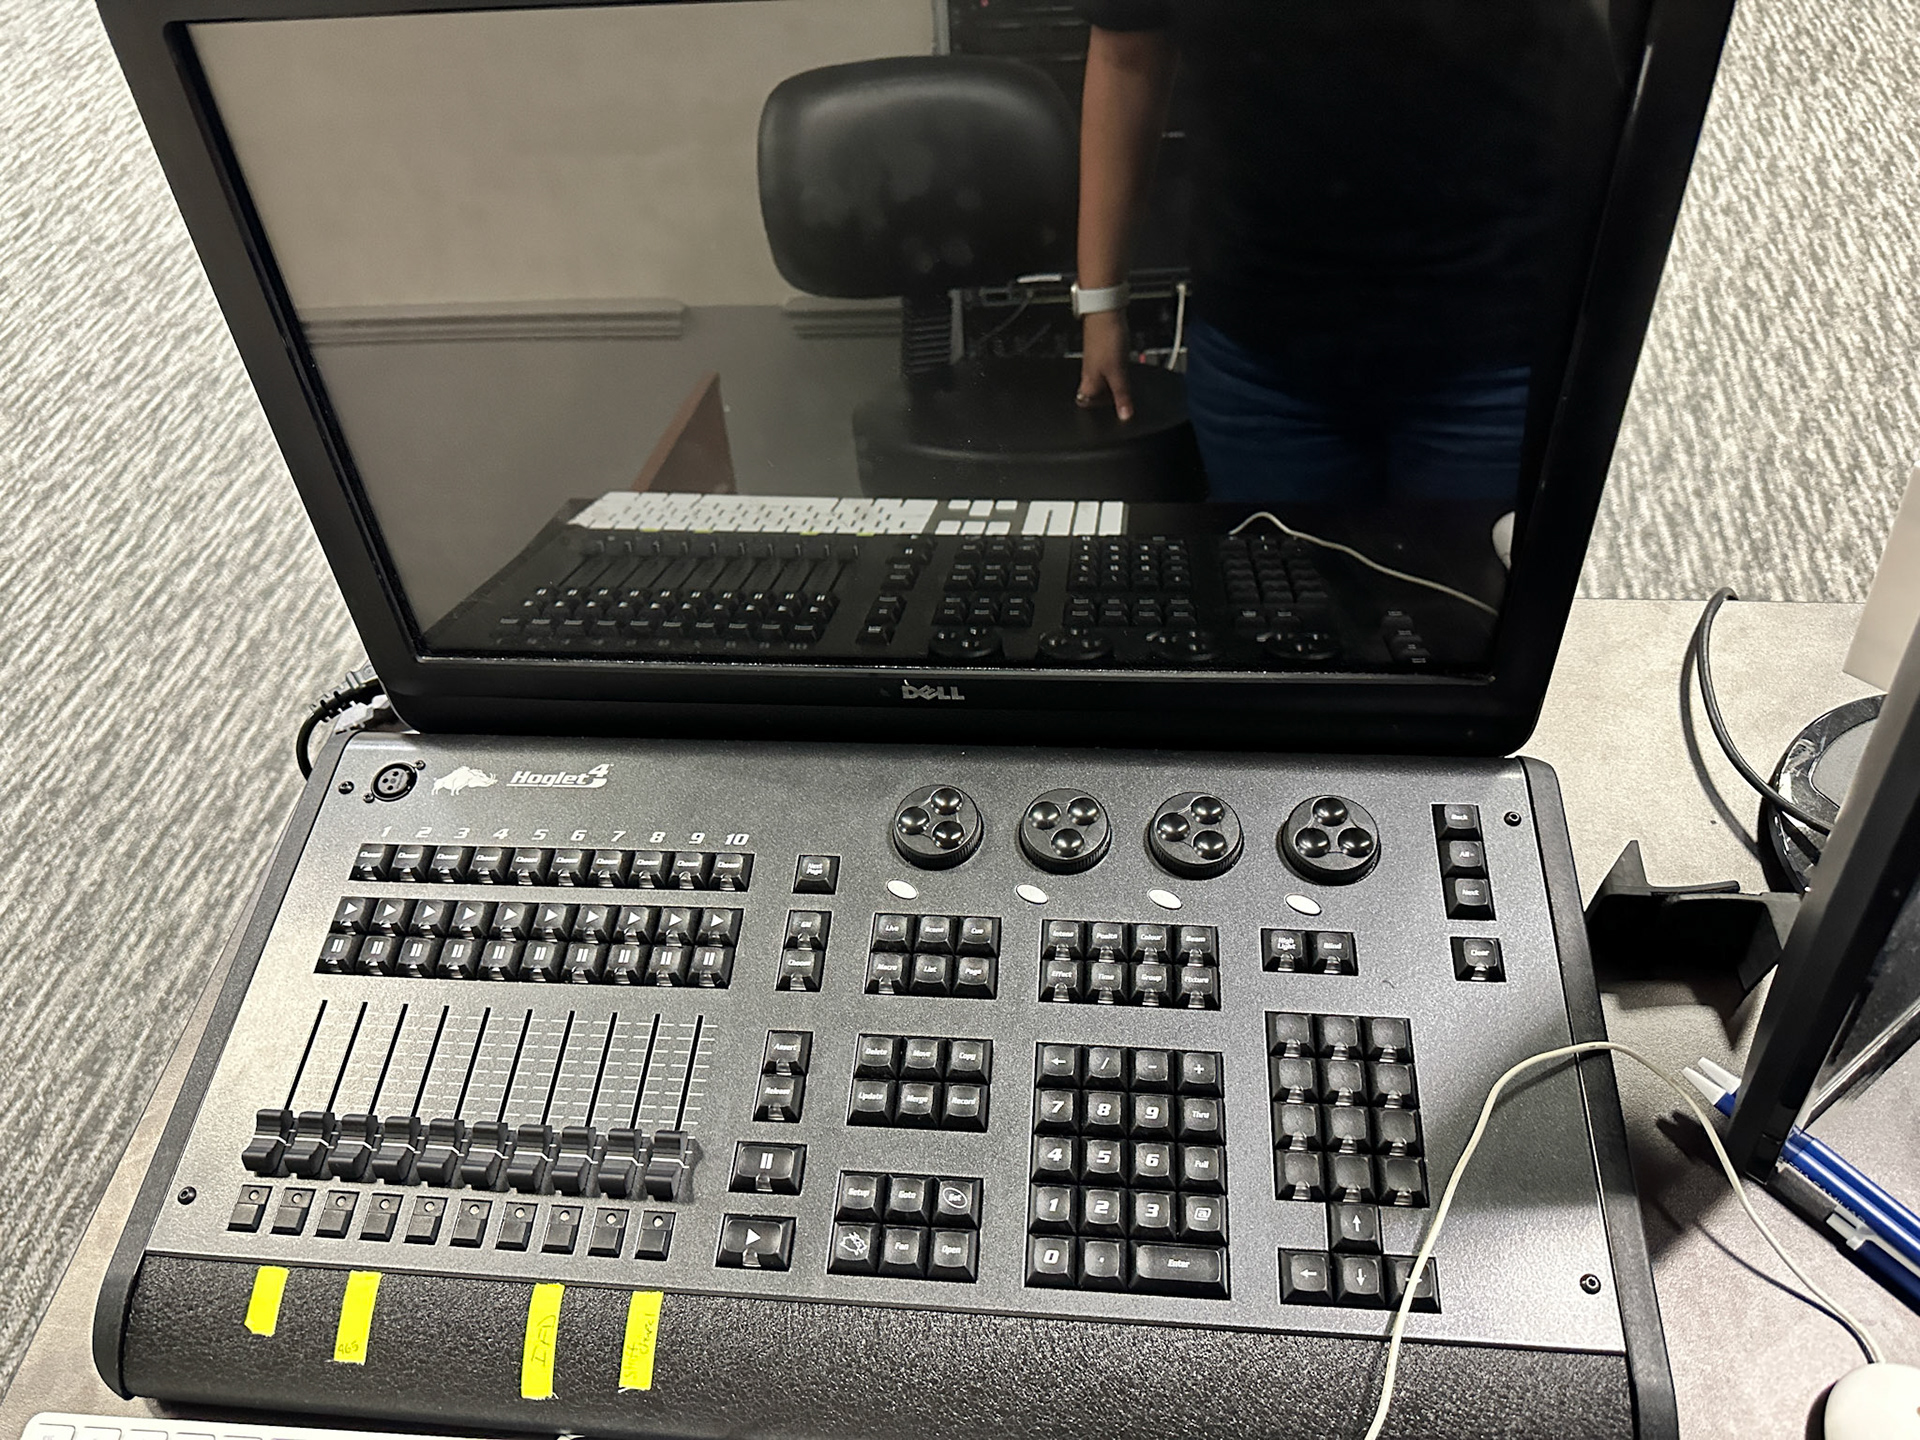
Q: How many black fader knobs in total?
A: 10